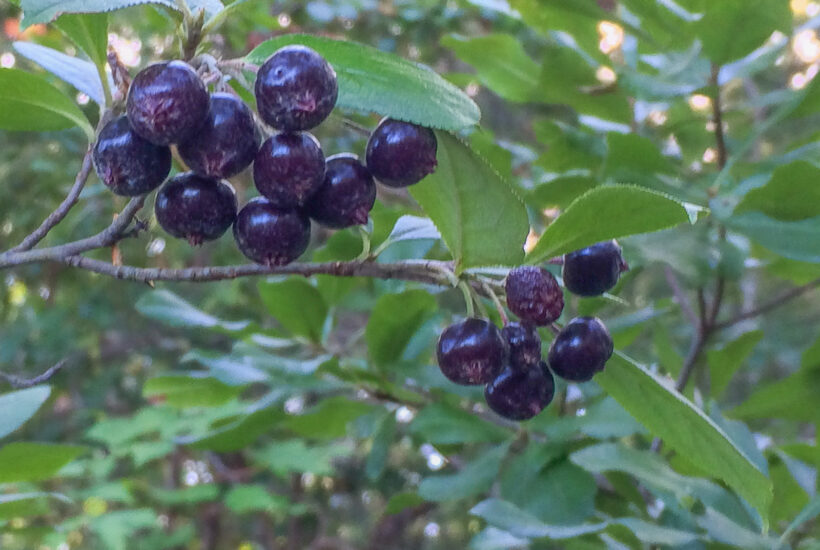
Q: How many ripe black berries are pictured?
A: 15